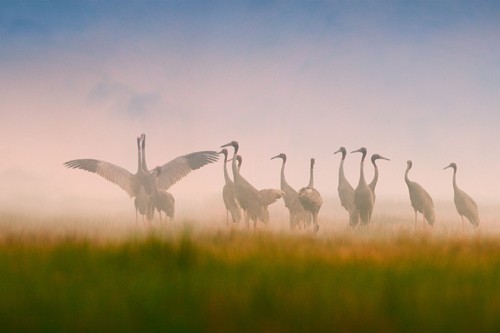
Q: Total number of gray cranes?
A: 13